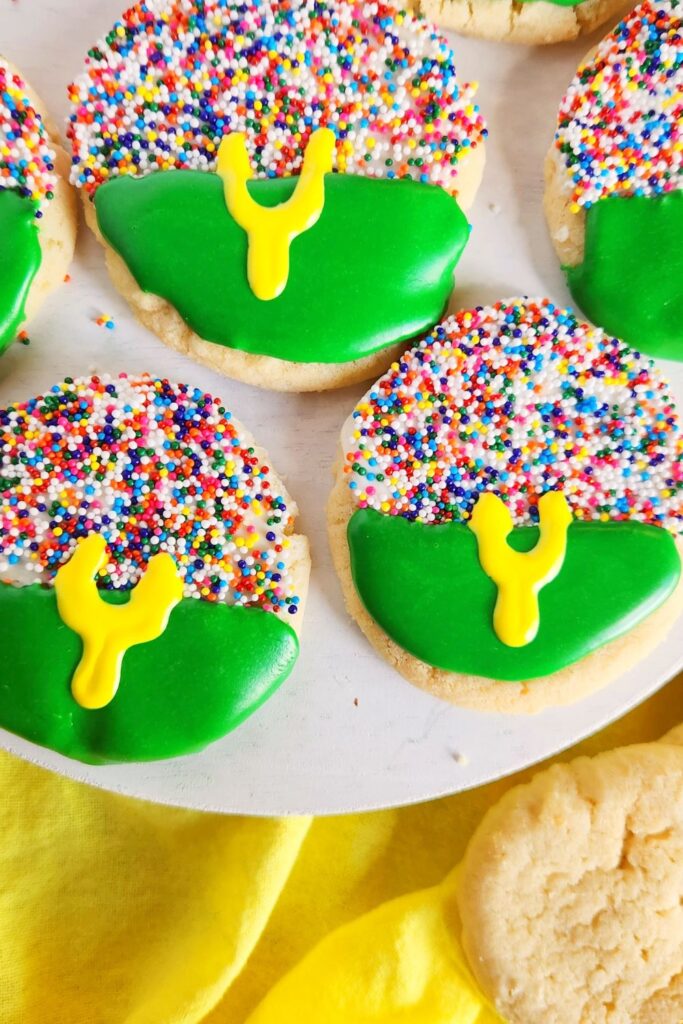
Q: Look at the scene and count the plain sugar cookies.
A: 1